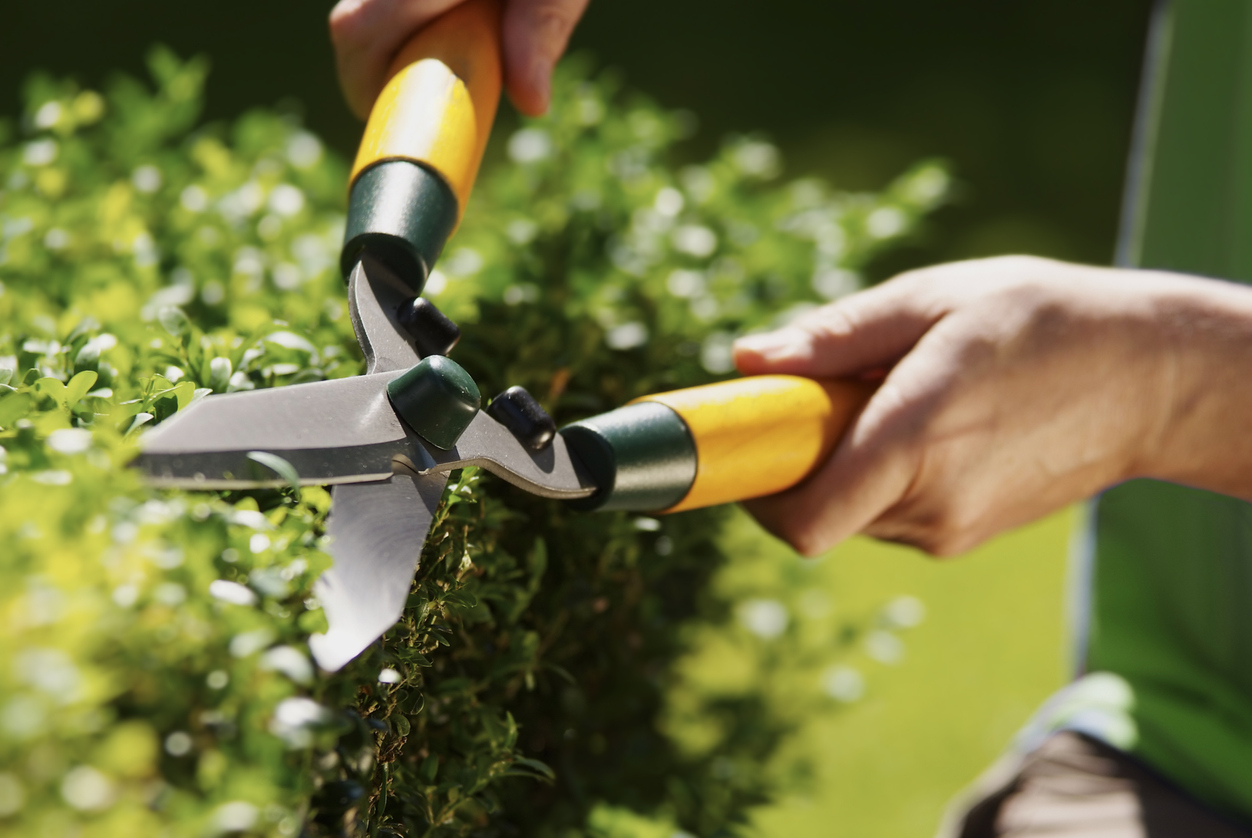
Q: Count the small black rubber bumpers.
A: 2